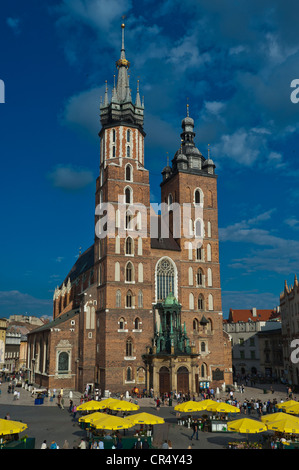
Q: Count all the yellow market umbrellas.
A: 15